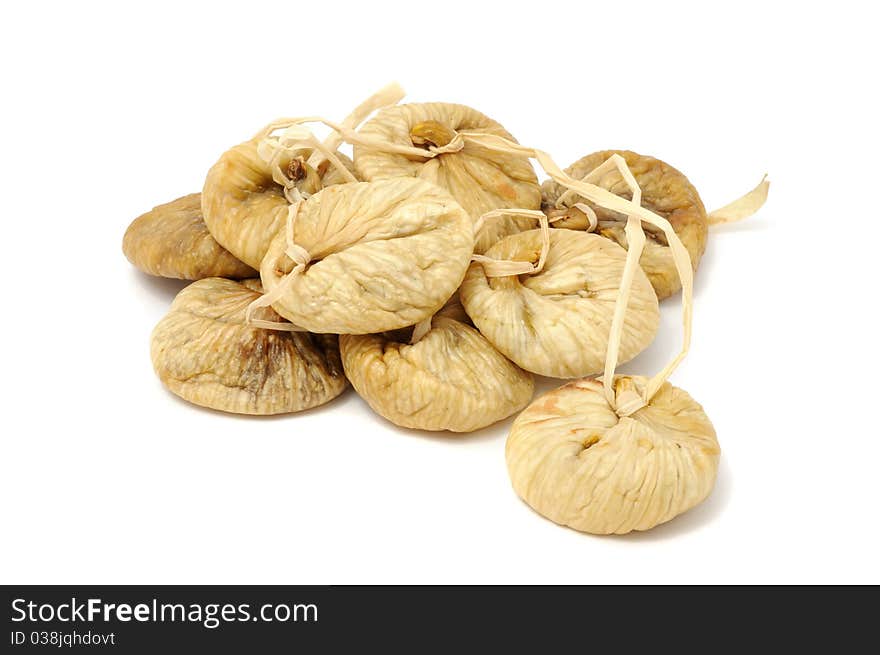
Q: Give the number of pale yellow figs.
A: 9